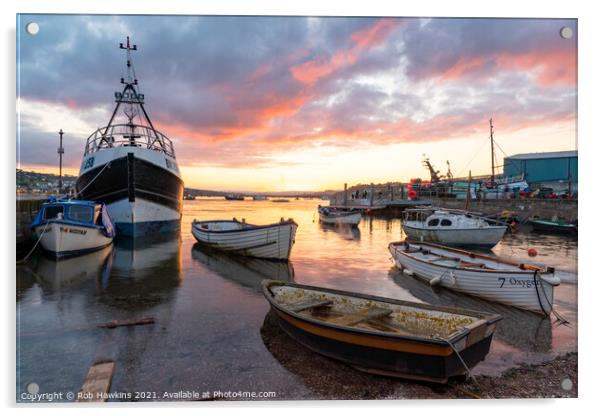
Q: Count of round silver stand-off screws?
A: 4